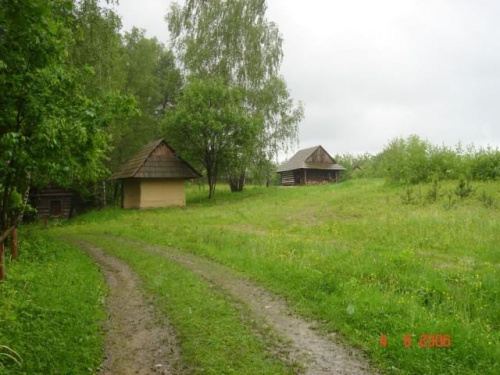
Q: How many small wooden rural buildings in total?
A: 3